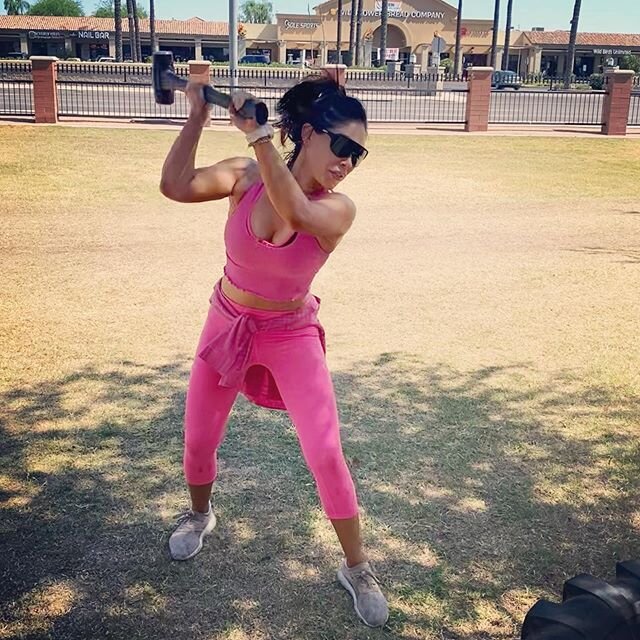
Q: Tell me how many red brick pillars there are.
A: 5